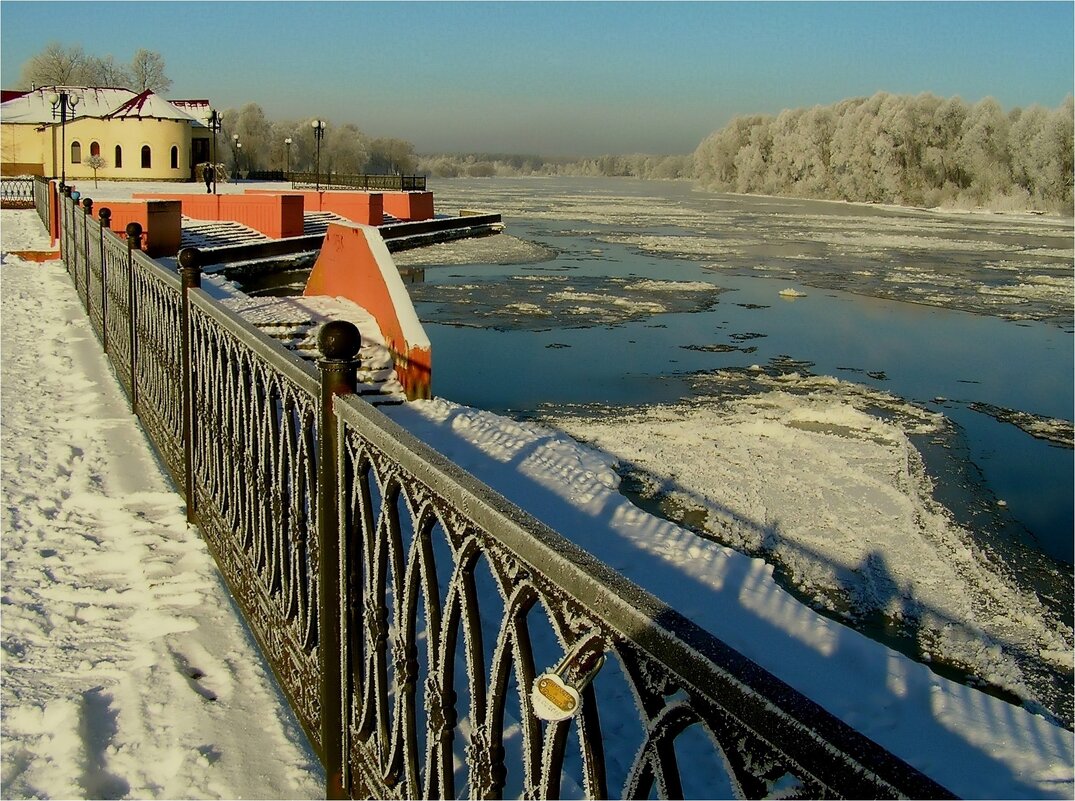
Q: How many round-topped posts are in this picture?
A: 8